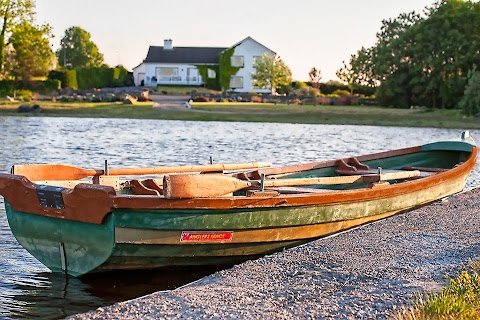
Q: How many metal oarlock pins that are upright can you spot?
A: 4